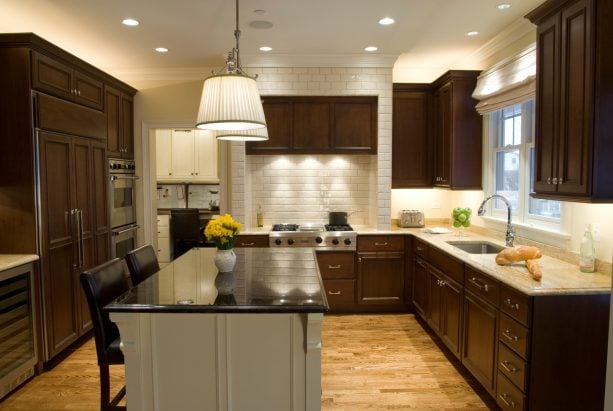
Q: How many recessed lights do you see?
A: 7